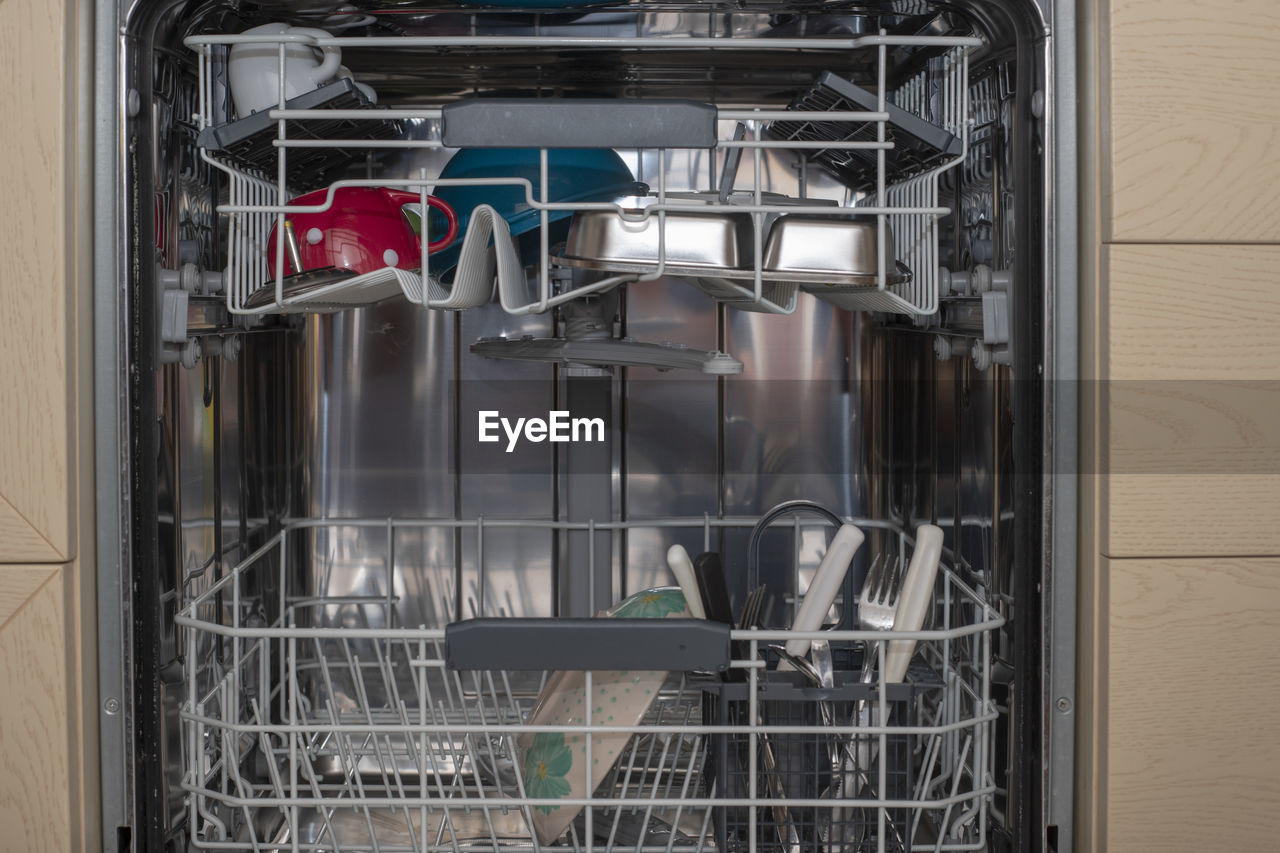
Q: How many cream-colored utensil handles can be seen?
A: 3